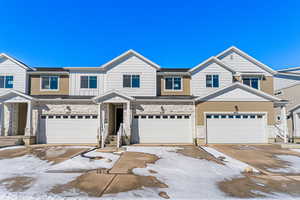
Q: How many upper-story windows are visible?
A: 7